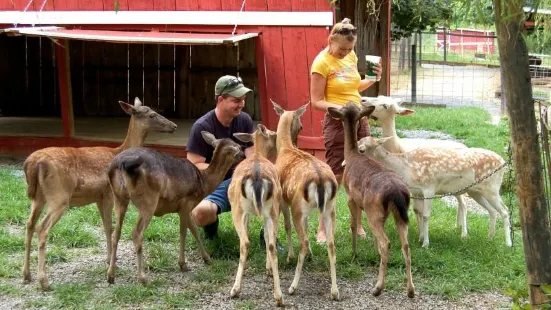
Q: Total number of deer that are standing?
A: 7